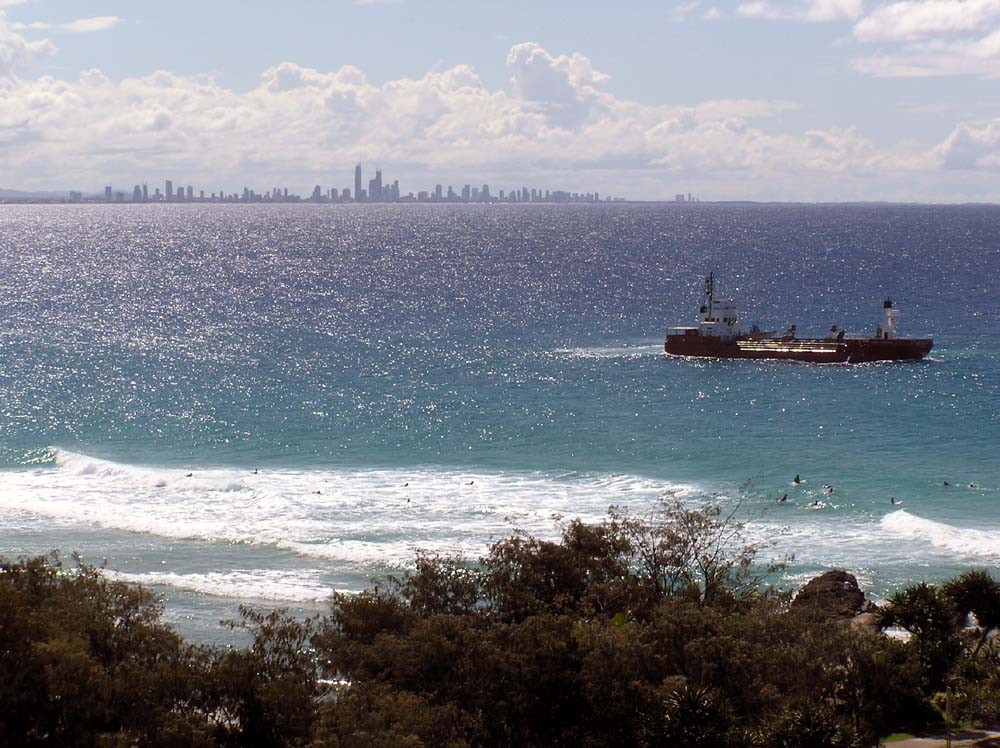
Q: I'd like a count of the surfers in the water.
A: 13